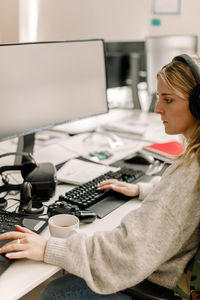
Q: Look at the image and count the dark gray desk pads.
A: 1